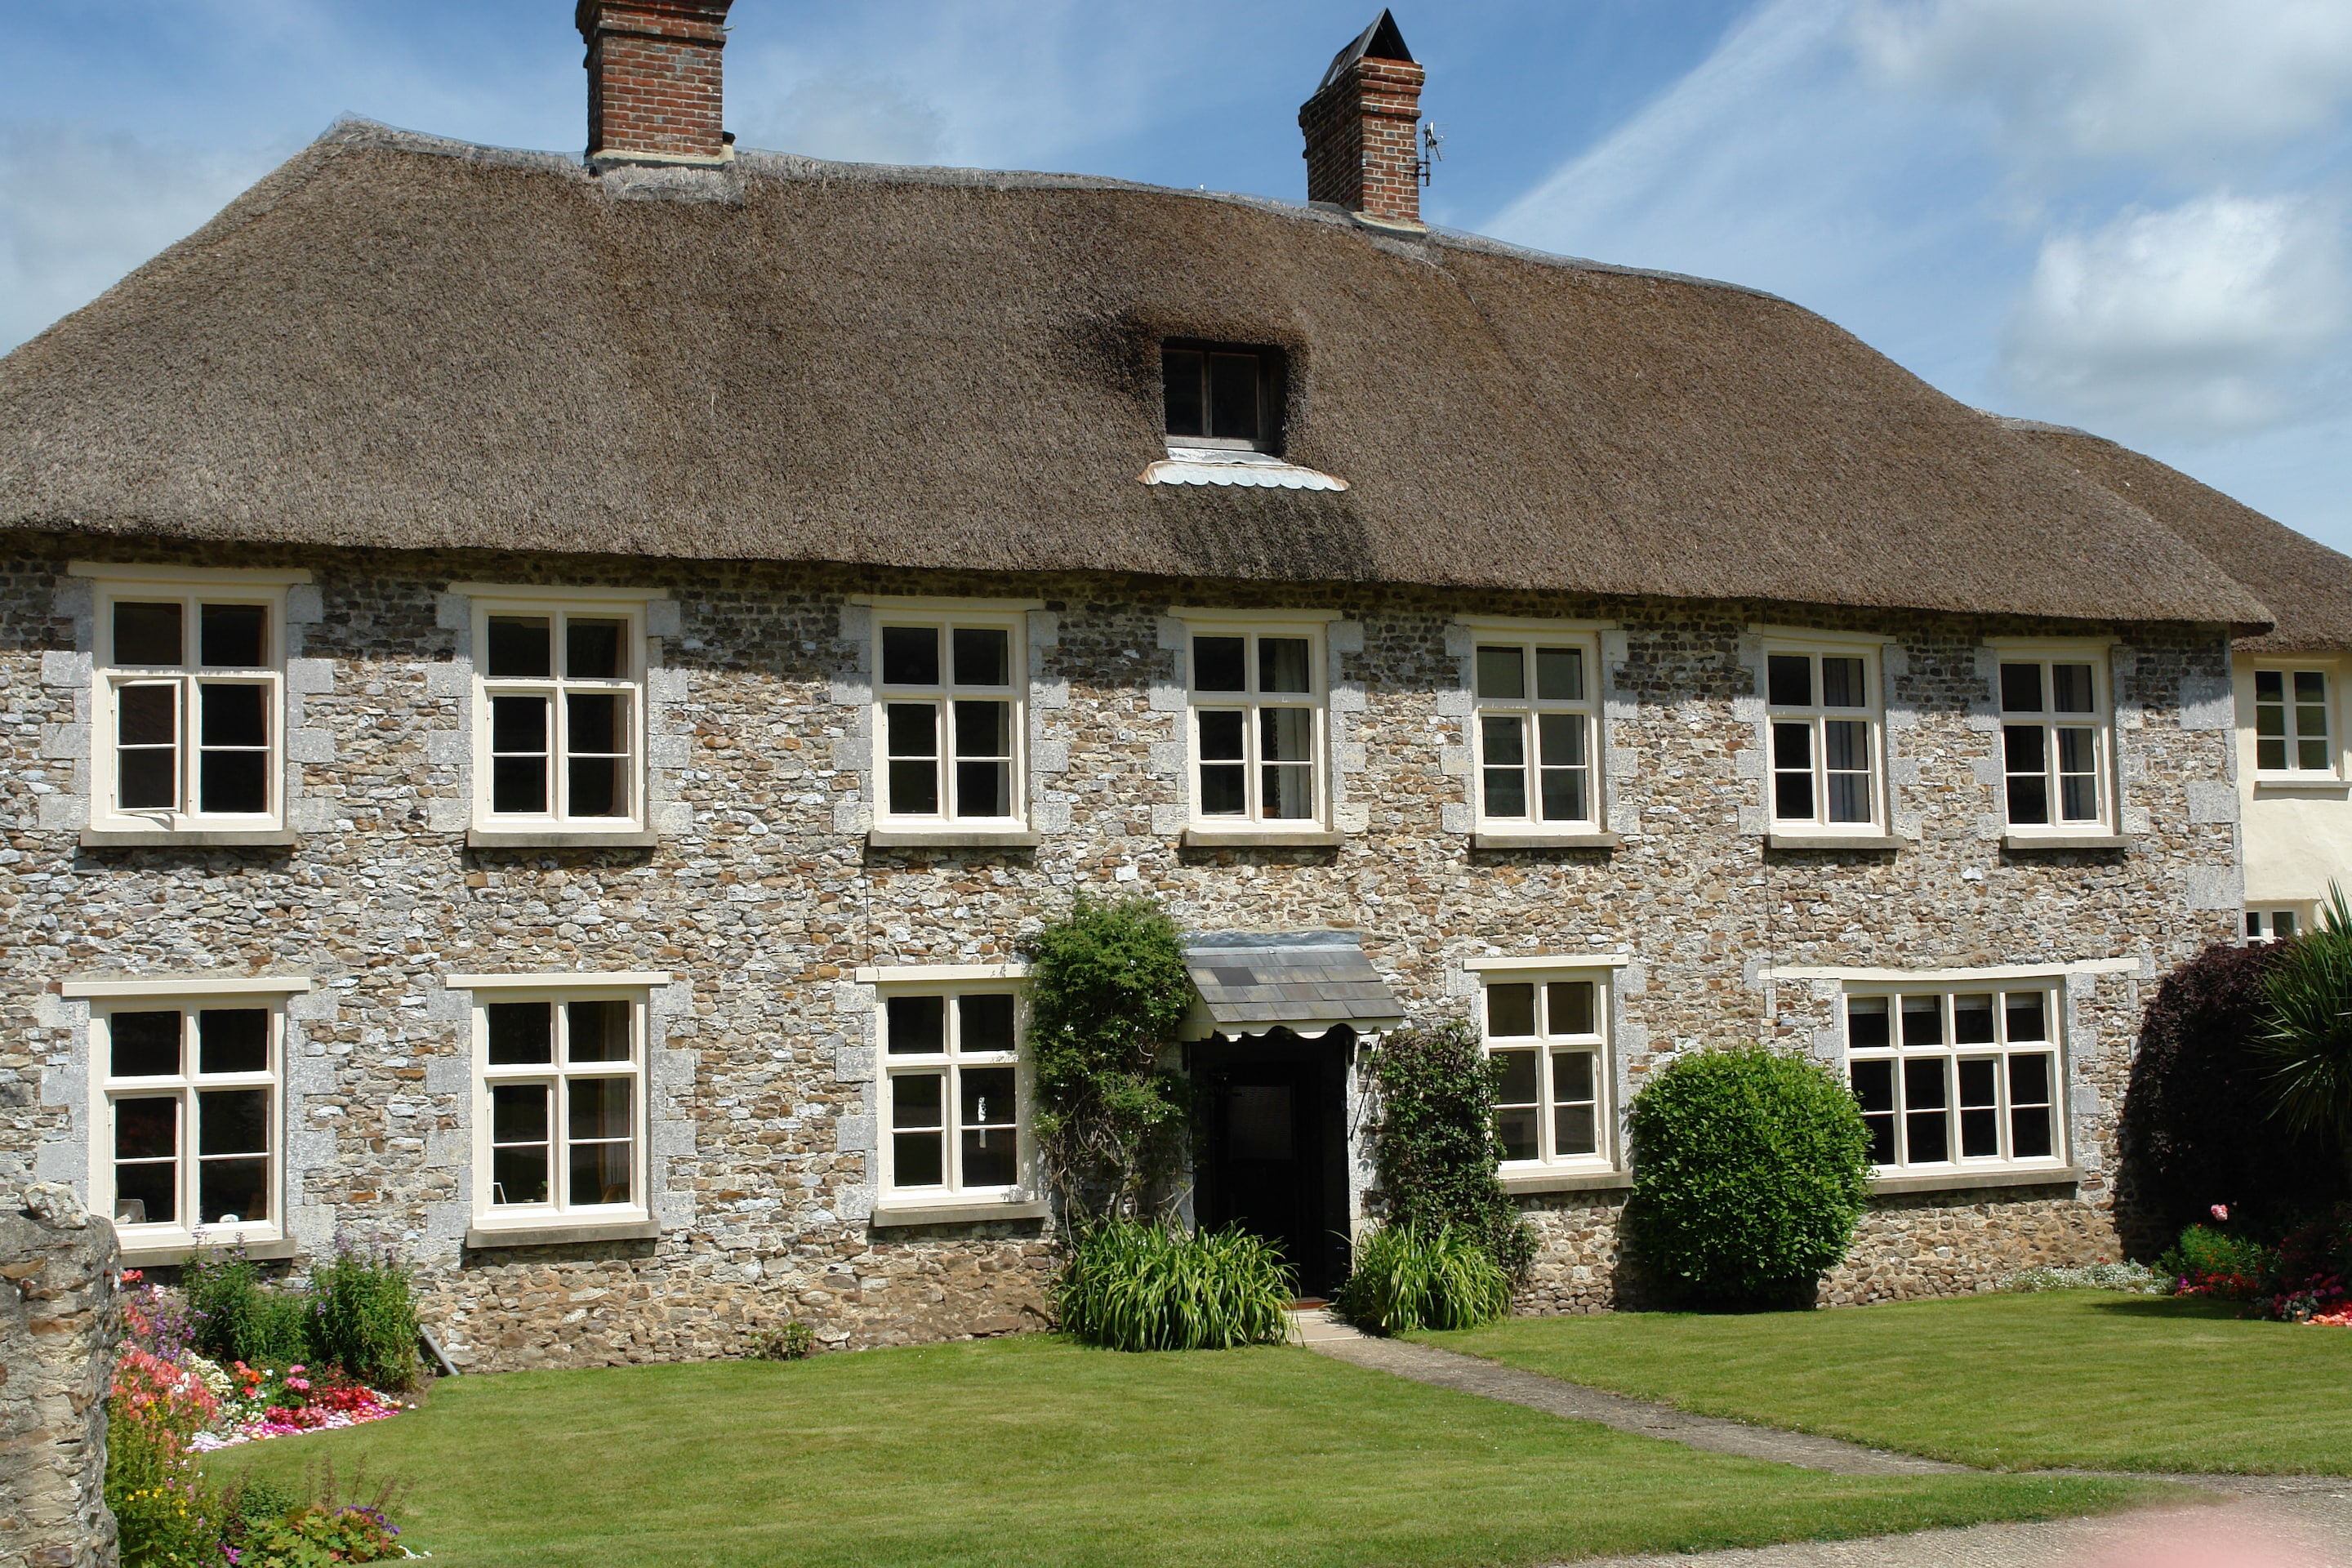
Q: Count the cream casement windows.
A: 14